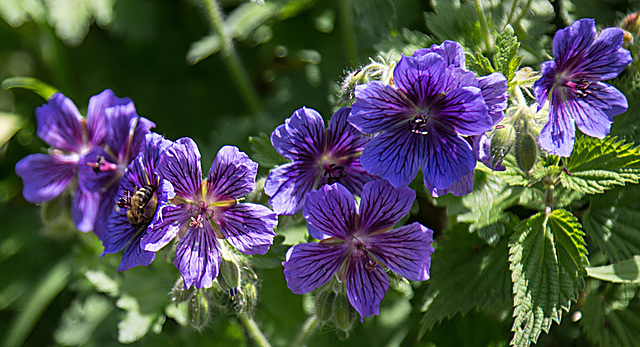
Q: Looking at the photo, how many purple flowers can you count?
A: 9